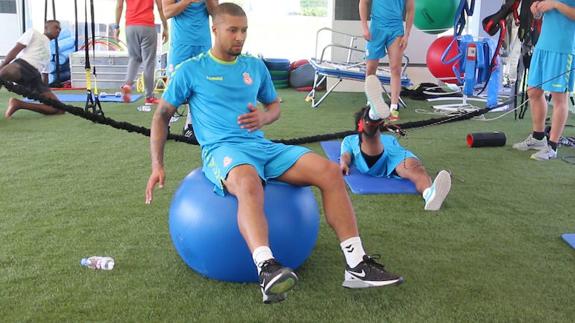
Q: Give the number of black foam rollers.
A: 1